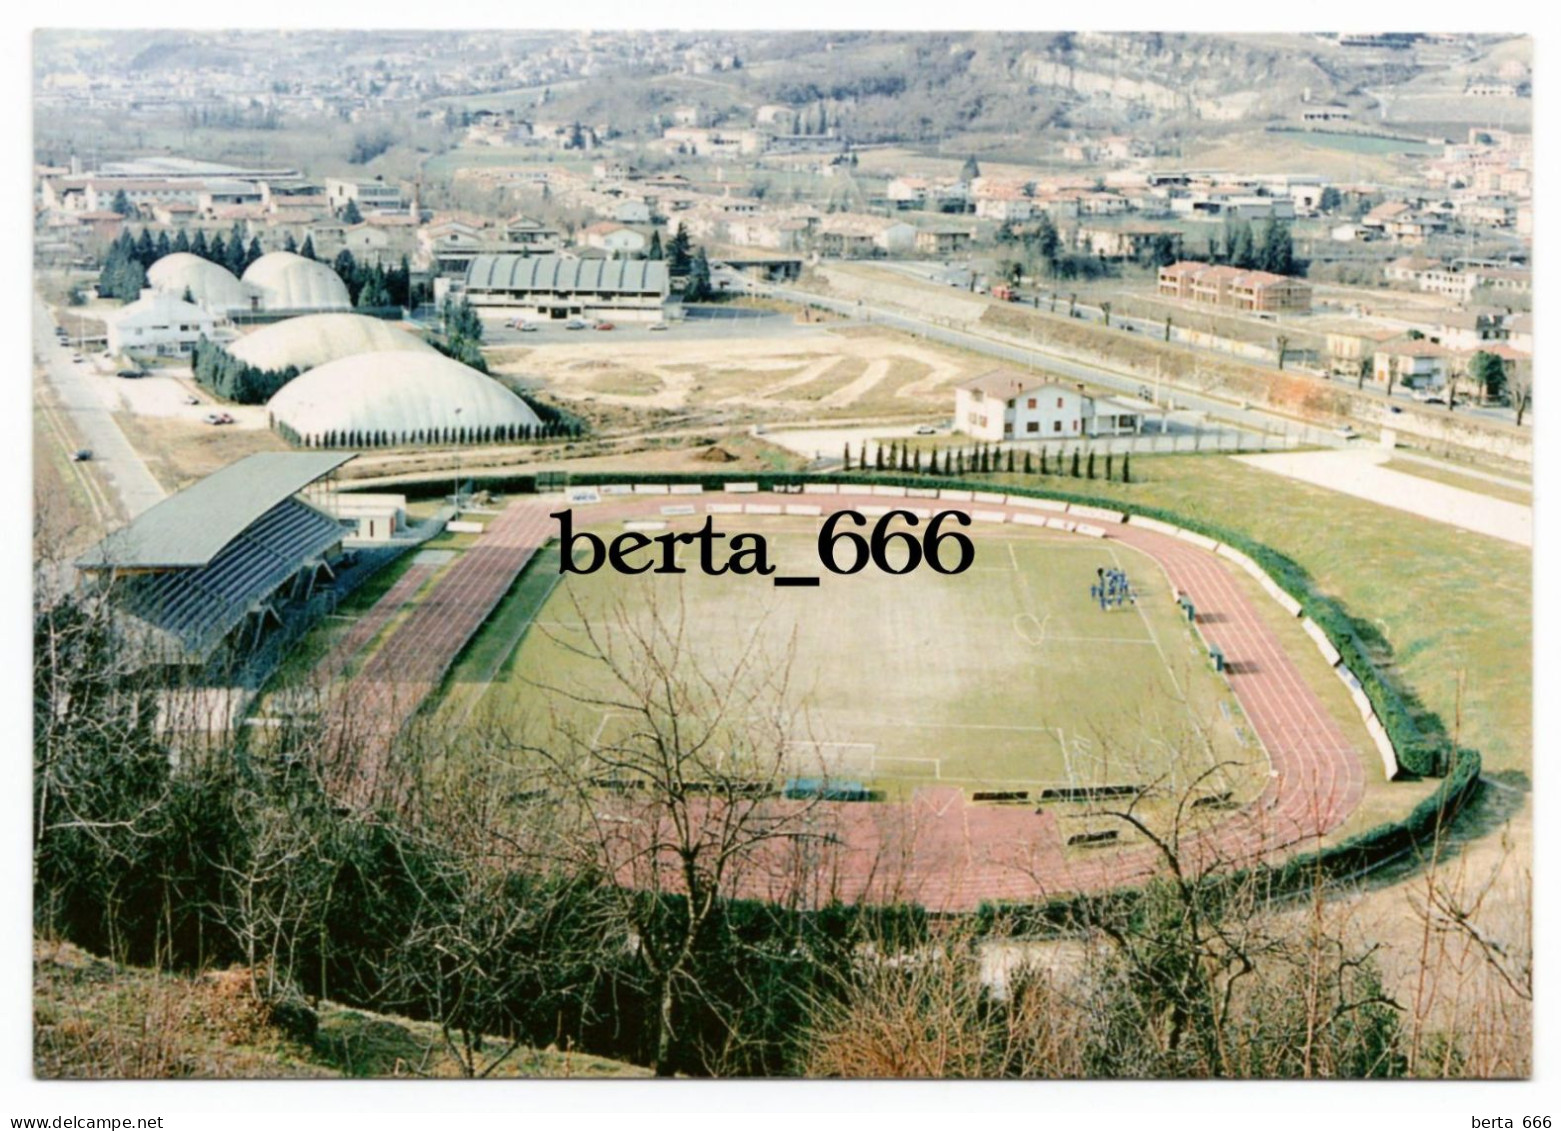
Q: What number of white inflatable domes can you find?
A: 4